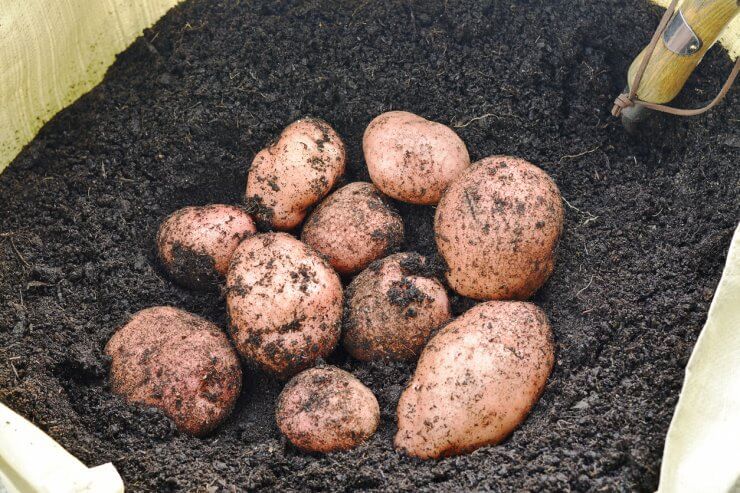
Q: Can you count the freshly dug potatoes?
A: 10